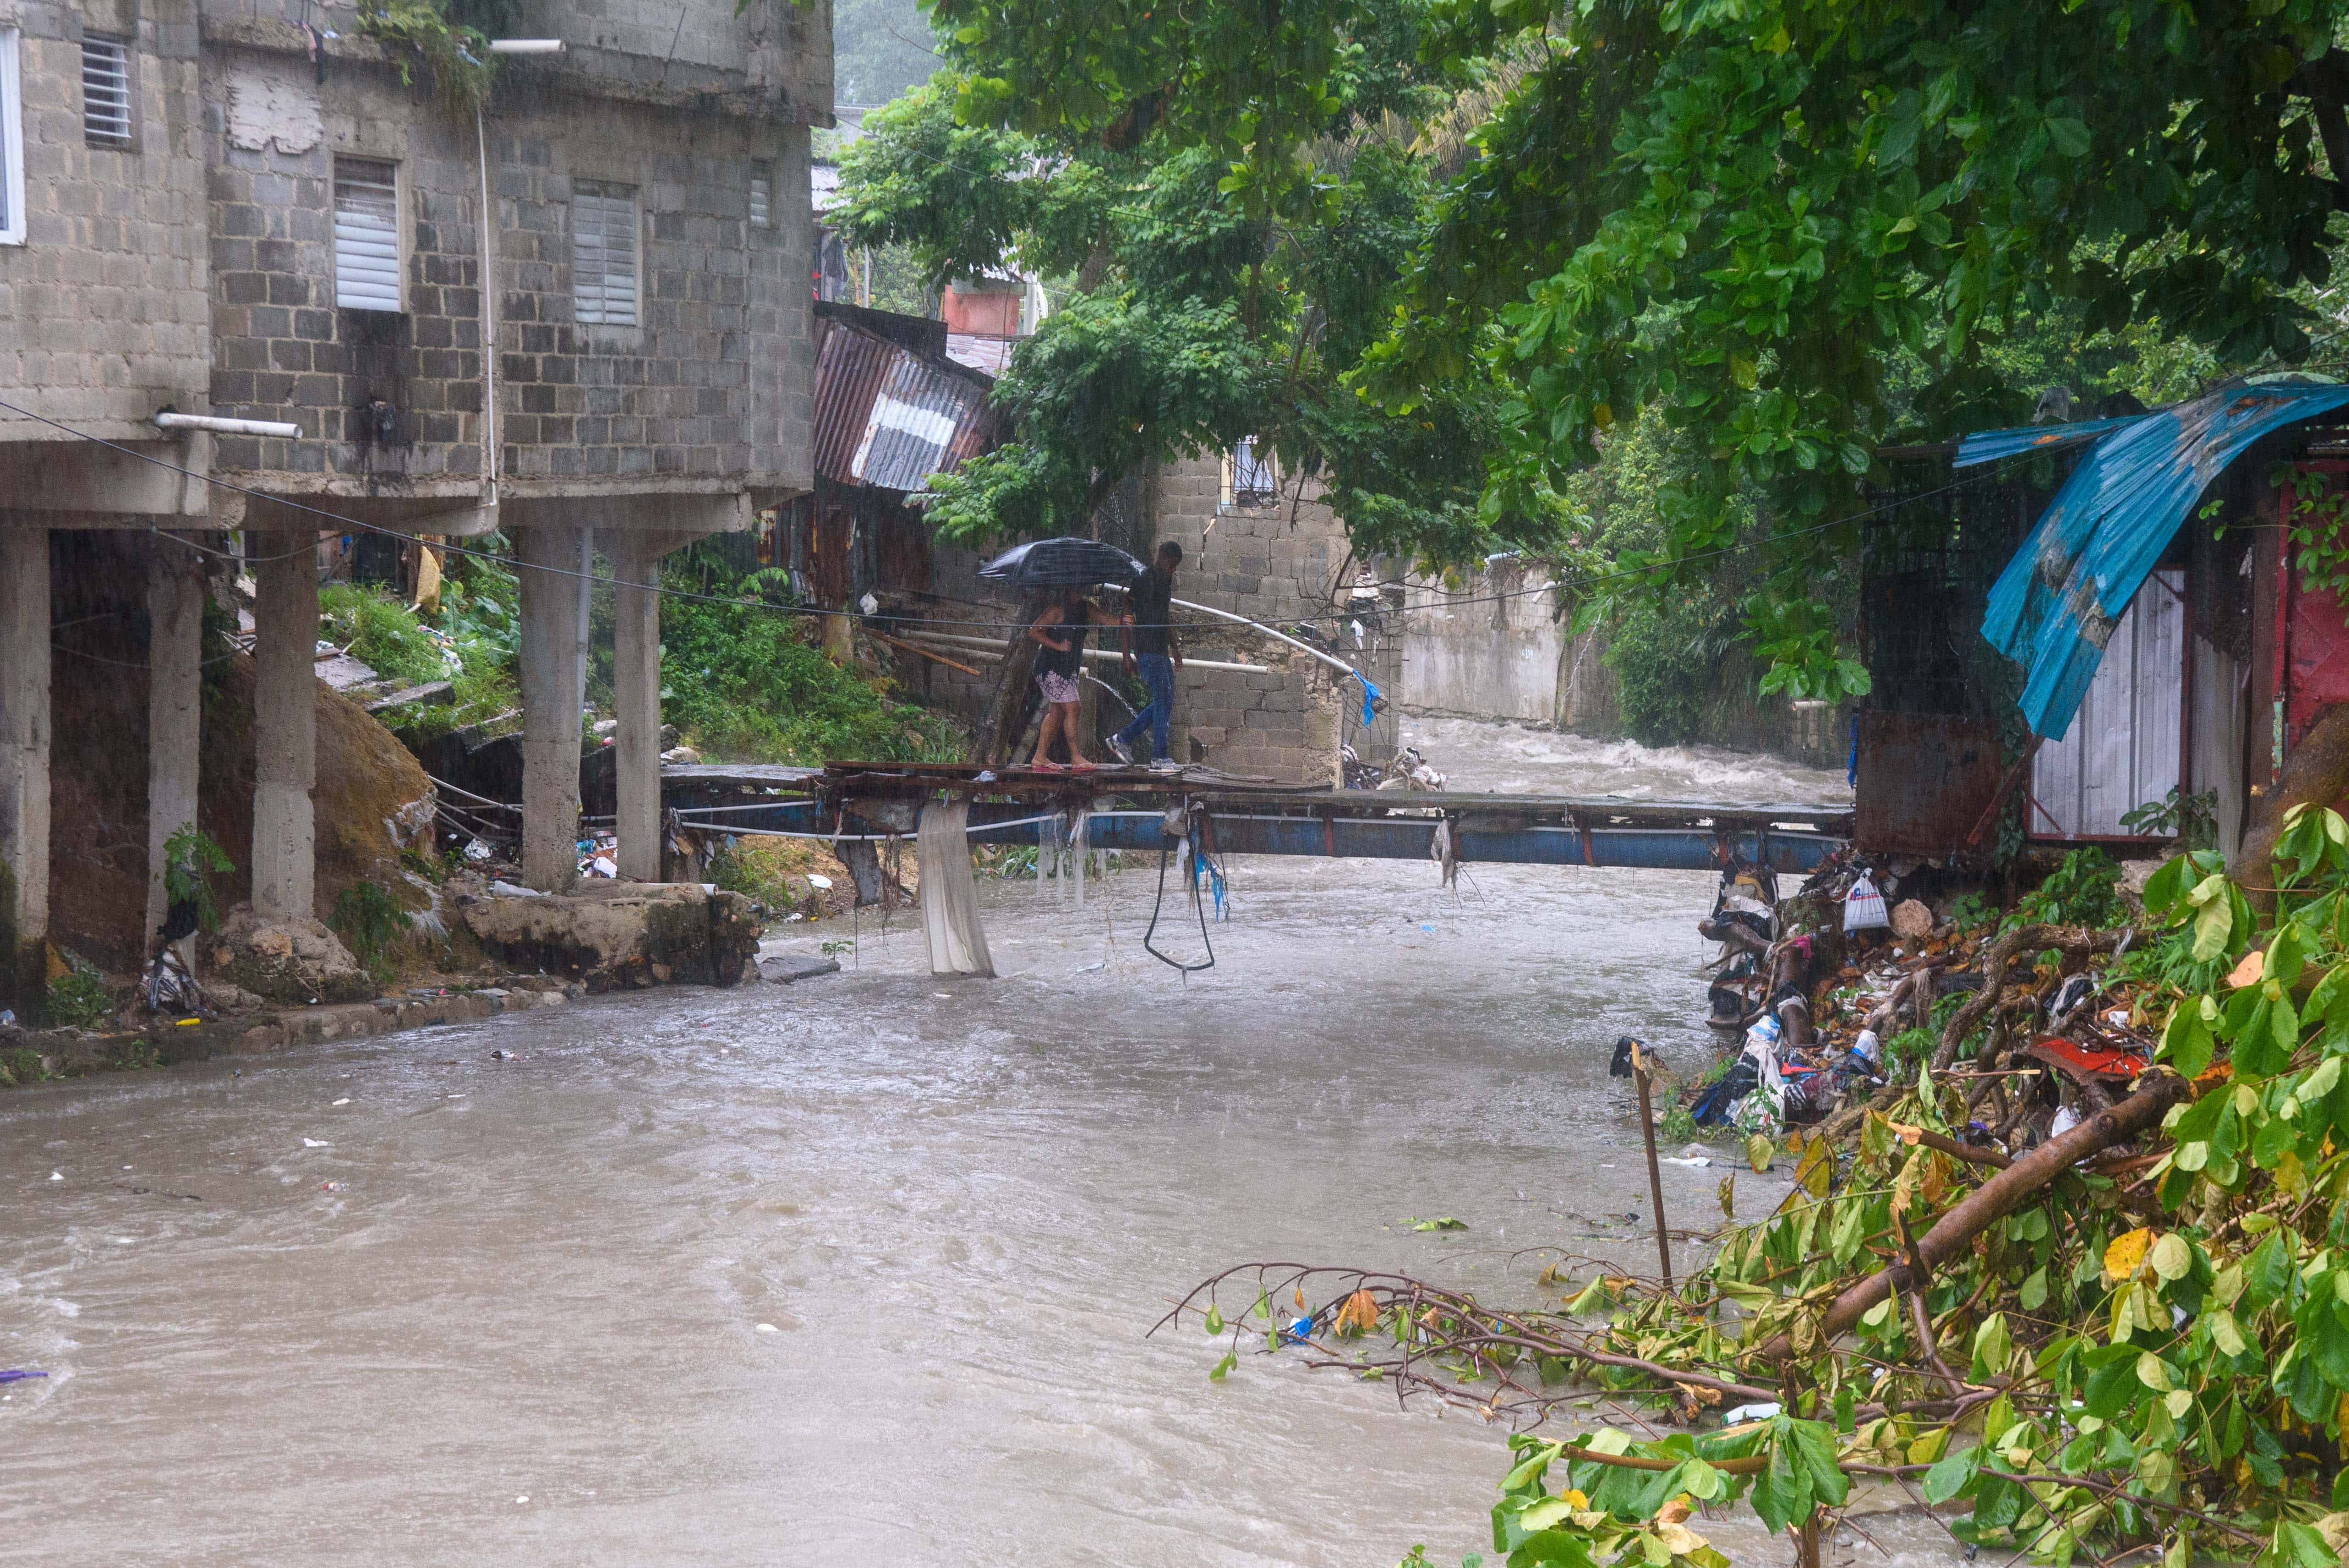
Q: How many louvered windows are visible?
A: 4